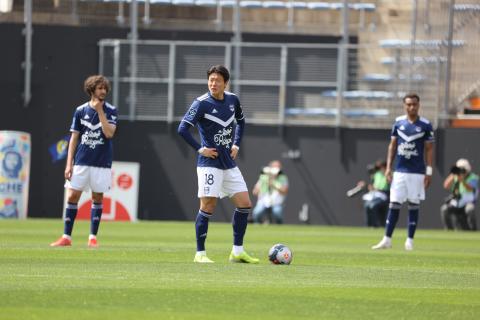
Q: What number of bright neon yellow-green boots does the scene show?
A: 2